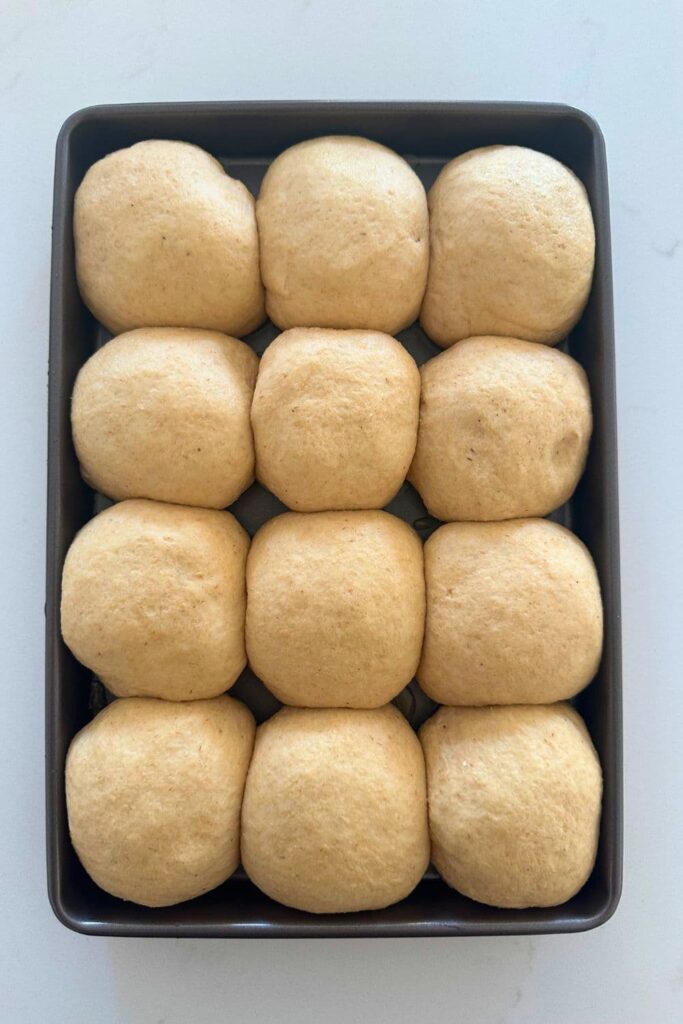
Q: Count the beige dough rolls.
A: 12